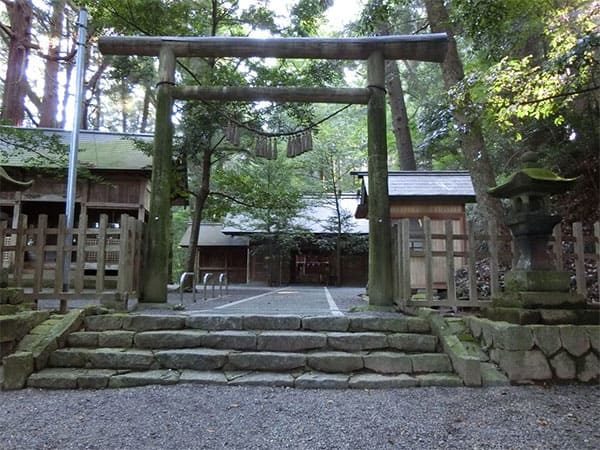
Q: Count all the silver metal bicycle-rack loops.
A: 3